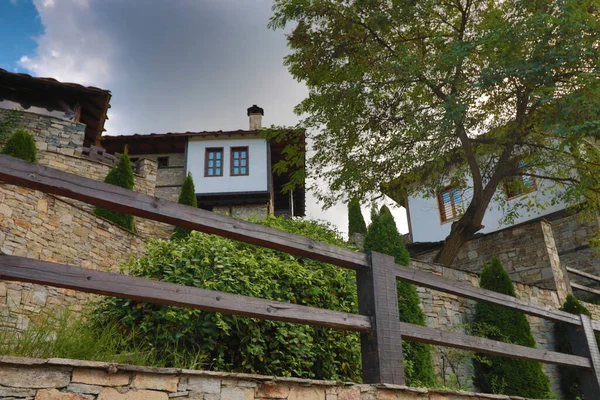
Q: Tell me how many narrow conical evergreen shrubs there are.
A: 7